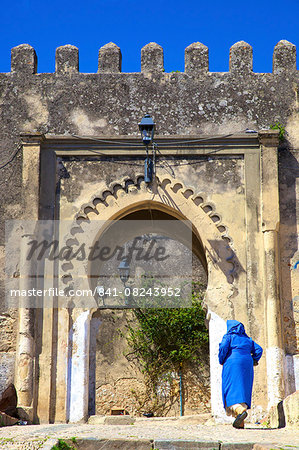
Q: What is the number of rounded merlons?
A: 7